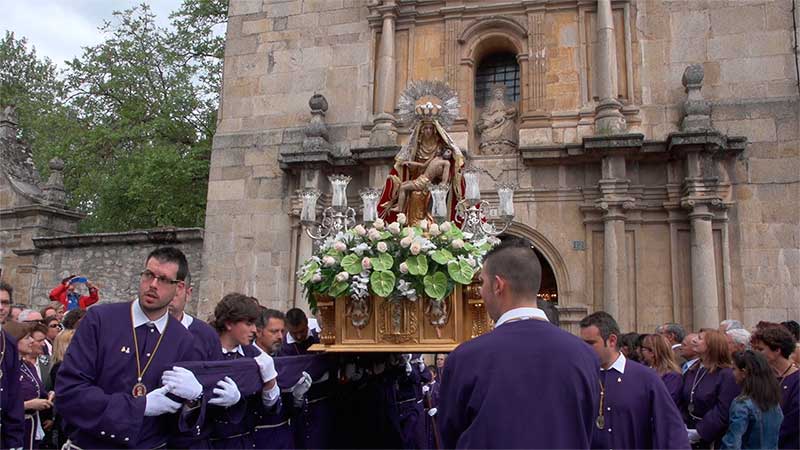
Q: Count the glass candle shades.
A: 6